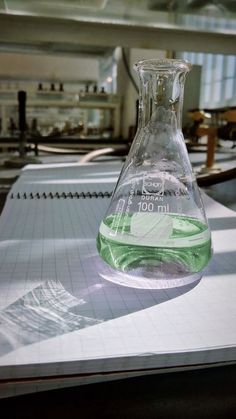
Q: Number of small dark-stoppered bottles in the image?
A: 6